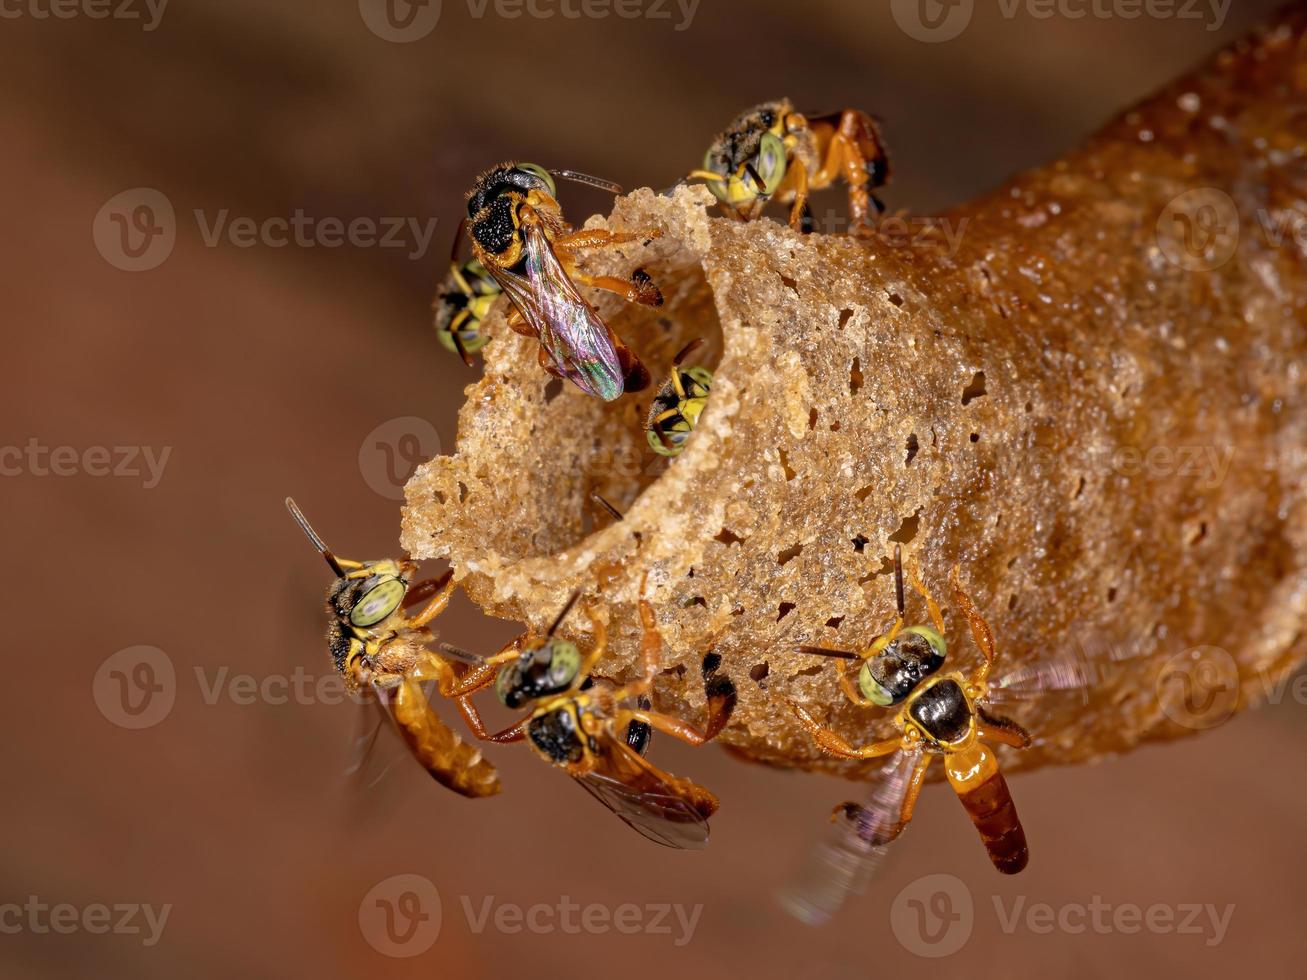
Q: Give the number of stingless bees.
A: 7